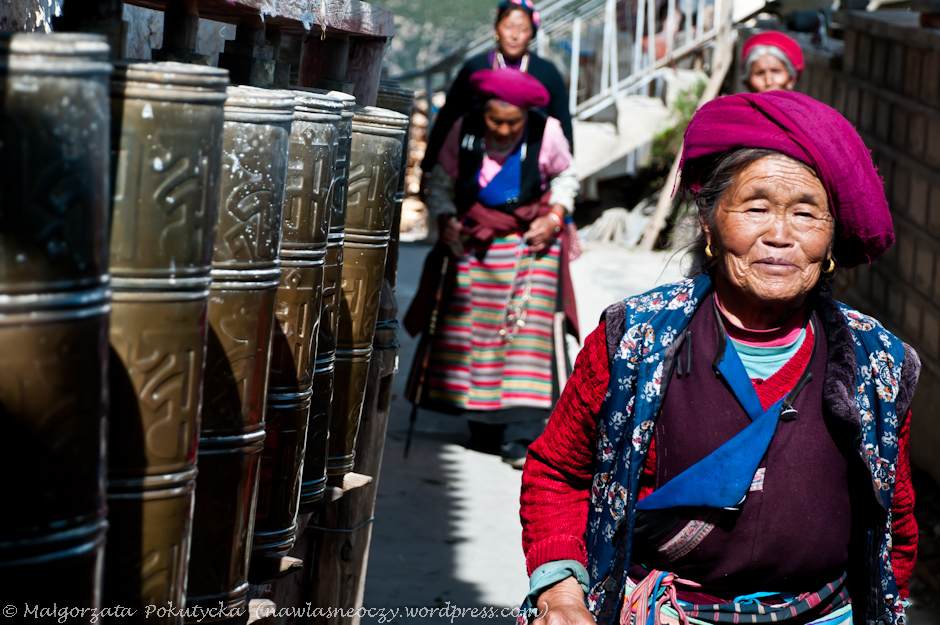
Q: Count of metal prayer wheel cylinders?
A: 7